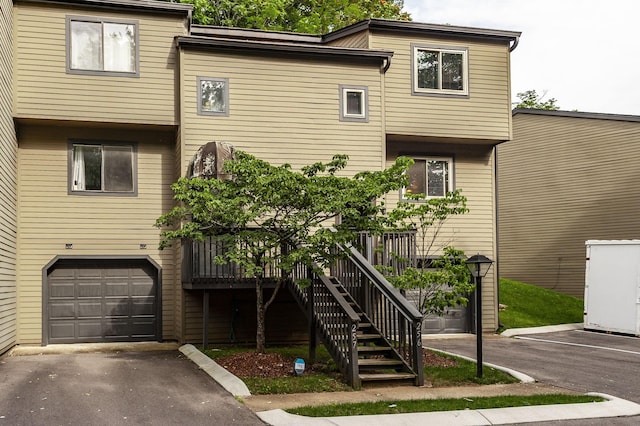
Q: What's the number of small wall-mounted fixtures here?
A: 2